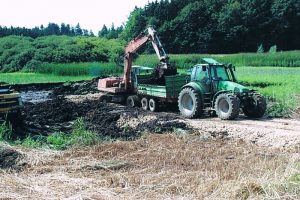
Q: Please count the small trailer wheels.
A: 2